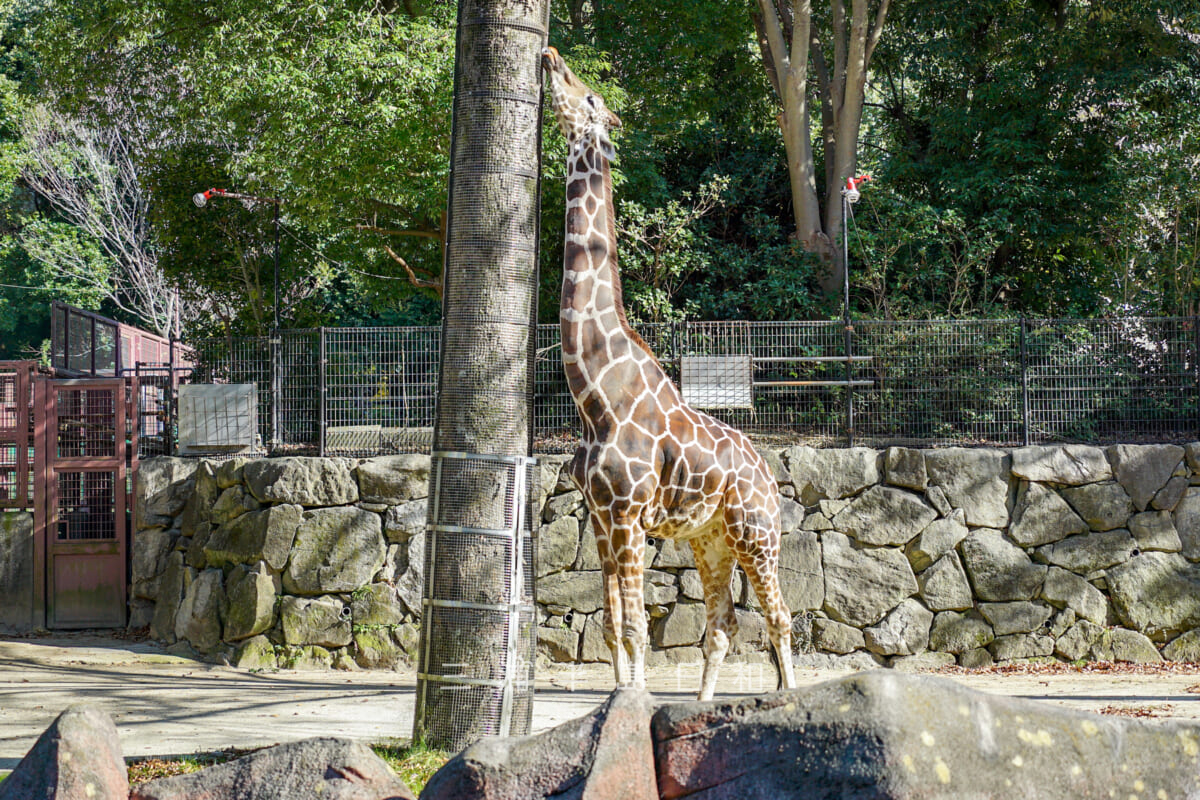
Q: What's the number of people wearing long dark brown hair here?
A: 0